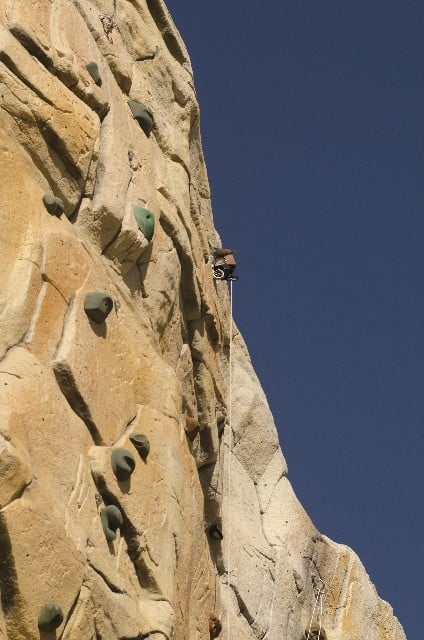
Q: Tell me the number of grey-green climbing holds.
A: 9